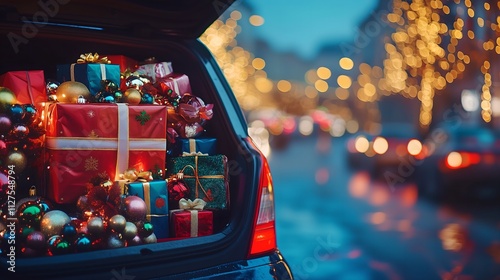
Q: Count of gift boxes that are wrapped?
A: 10